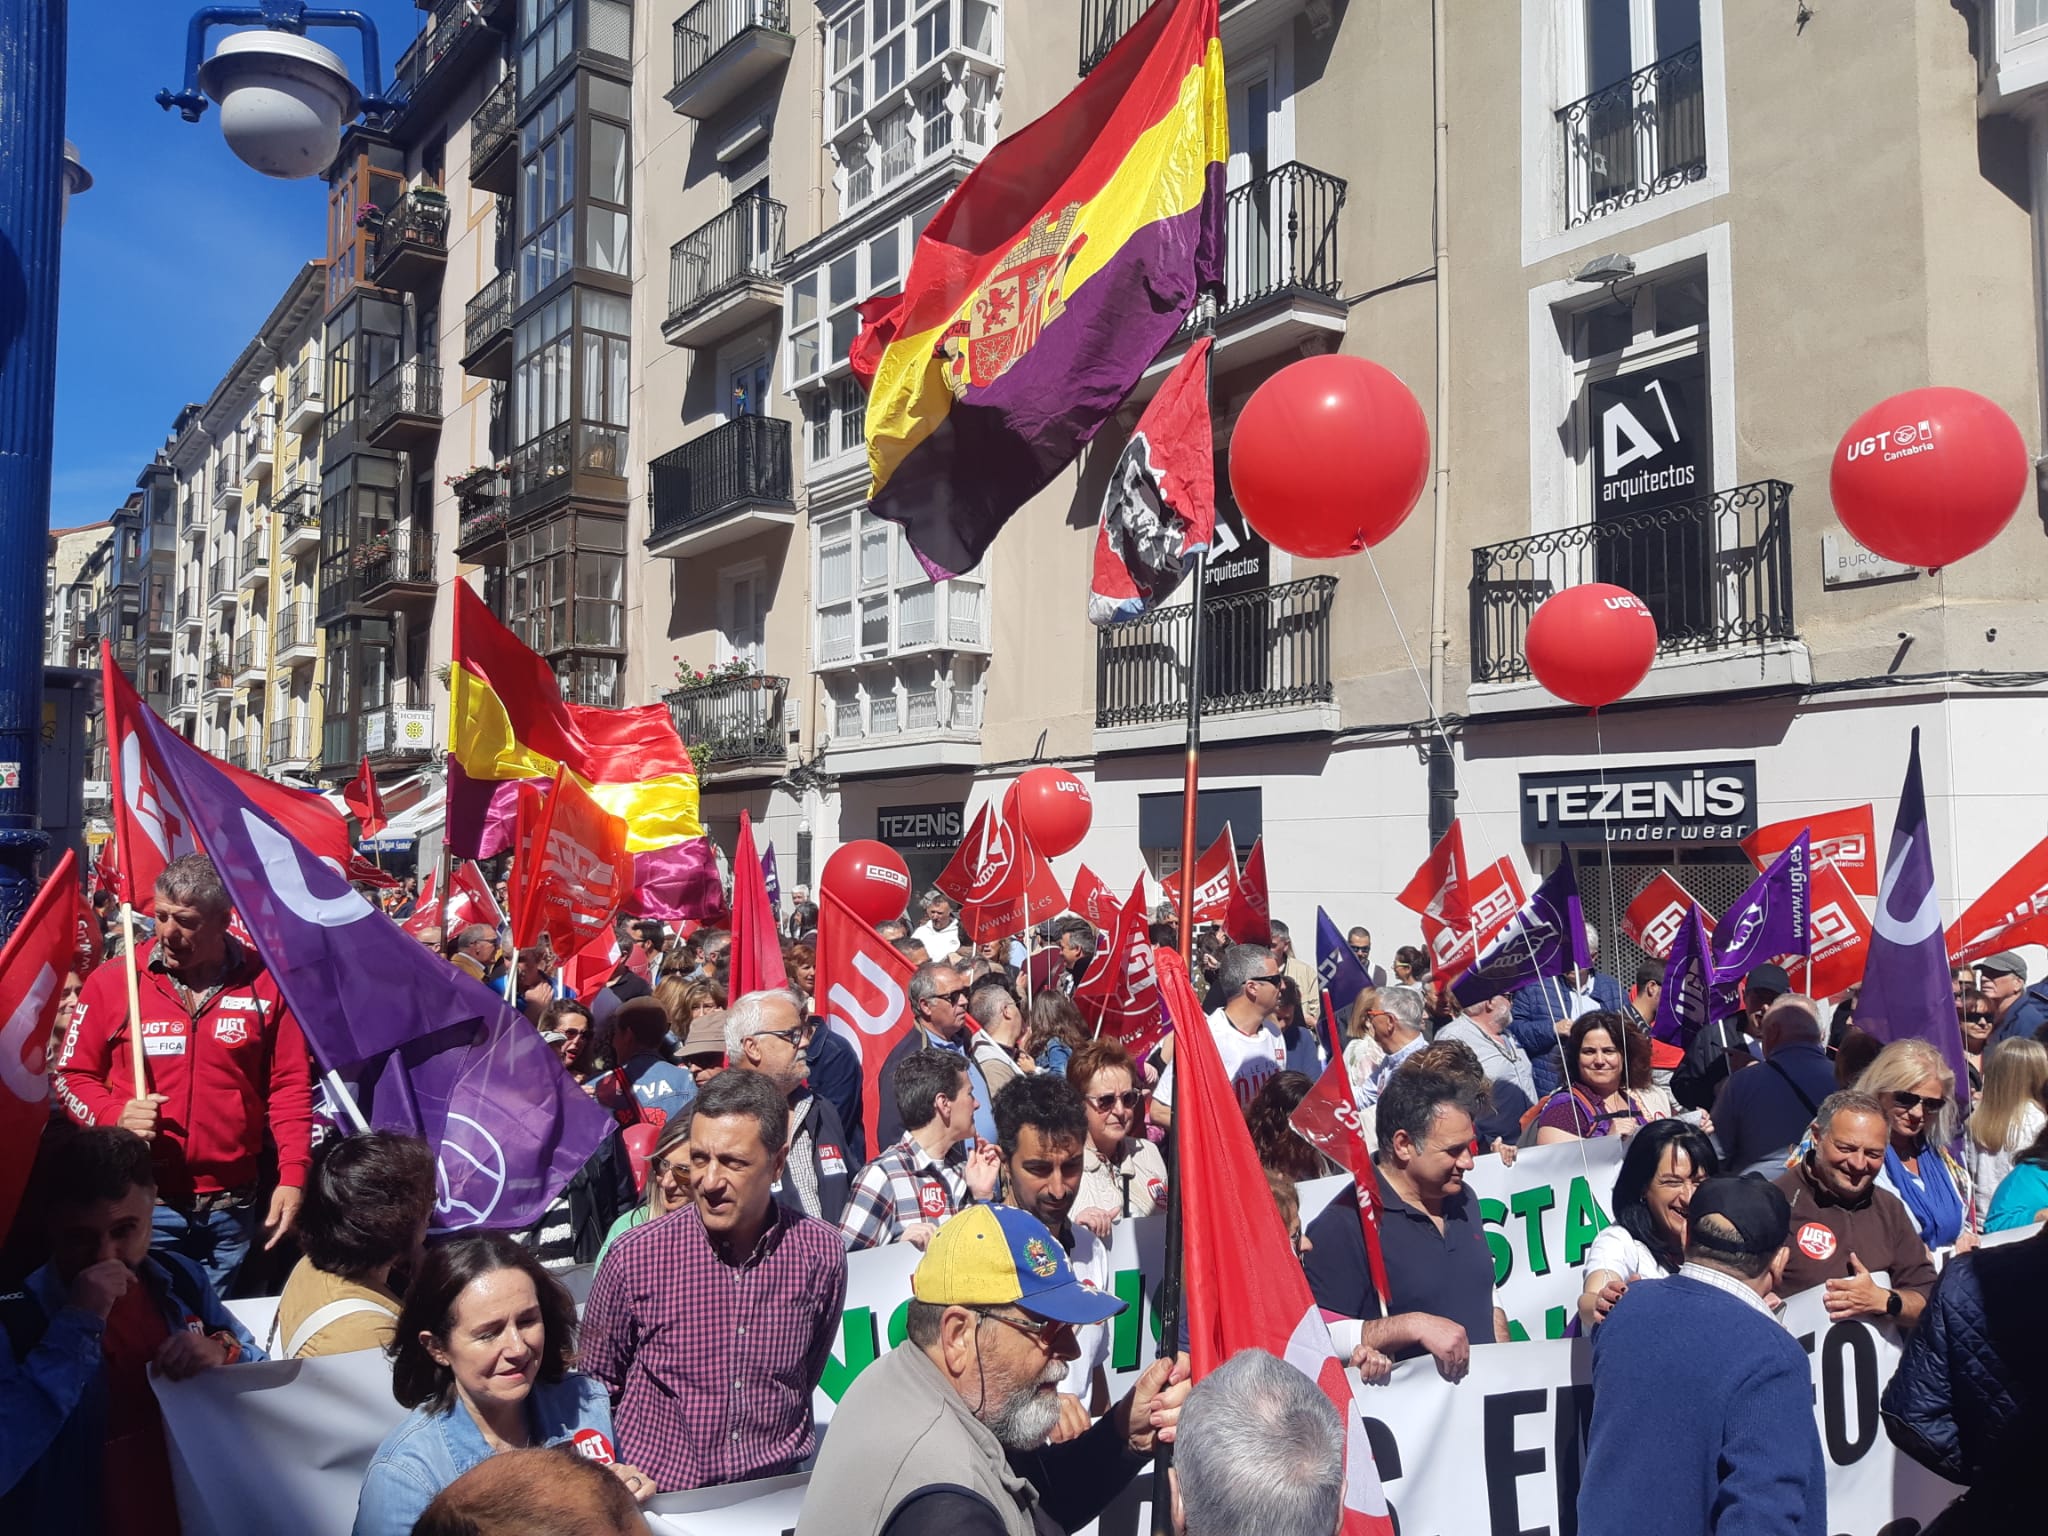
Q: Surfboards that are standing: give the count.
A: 0